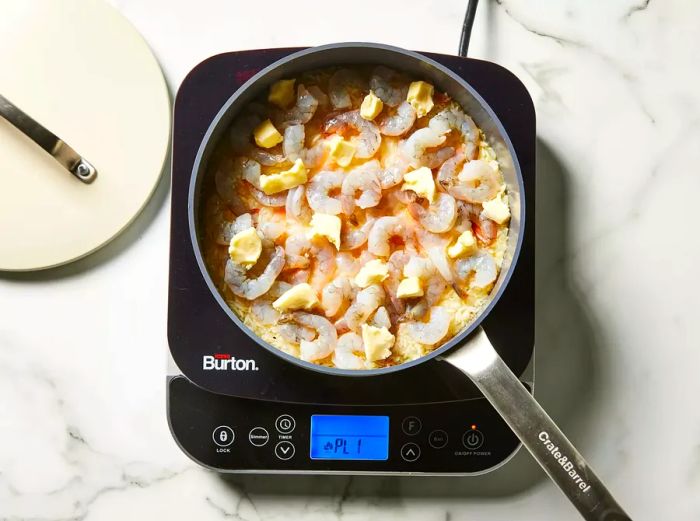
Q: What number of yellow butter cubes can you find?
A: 15